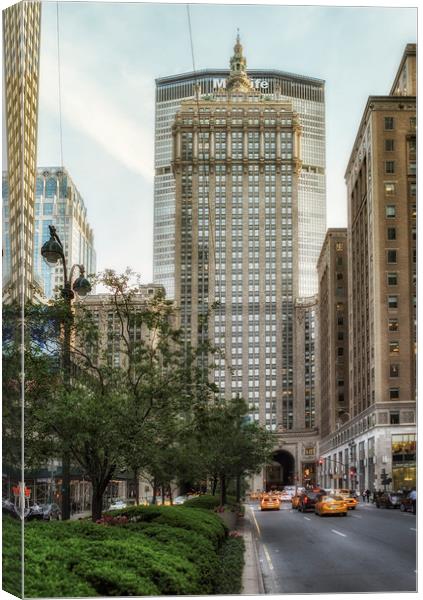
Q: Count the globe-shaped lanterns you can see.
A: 2